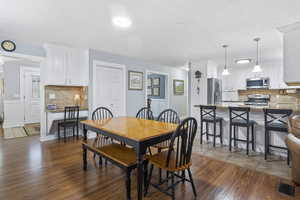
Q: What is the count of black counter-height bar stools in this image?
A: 3